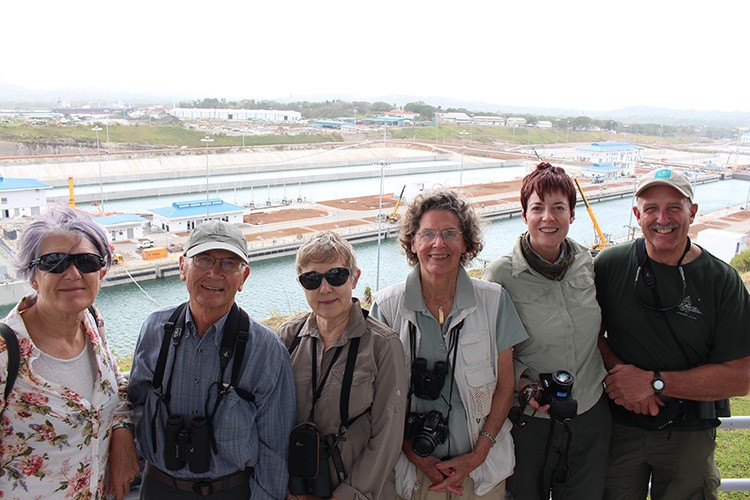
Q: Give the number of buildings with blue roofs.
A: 5